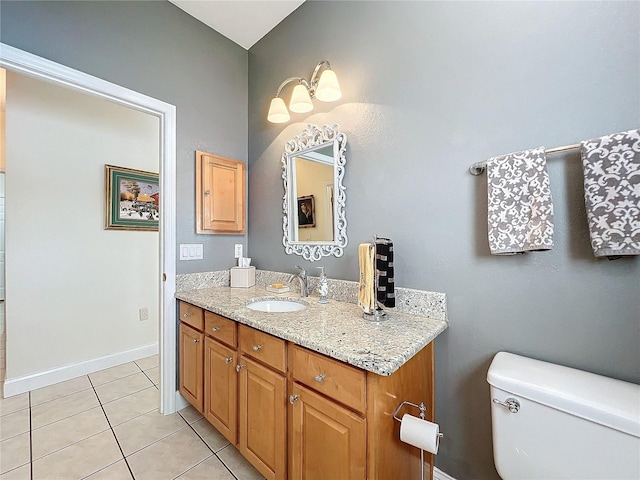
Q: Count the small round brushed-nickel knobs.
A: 9